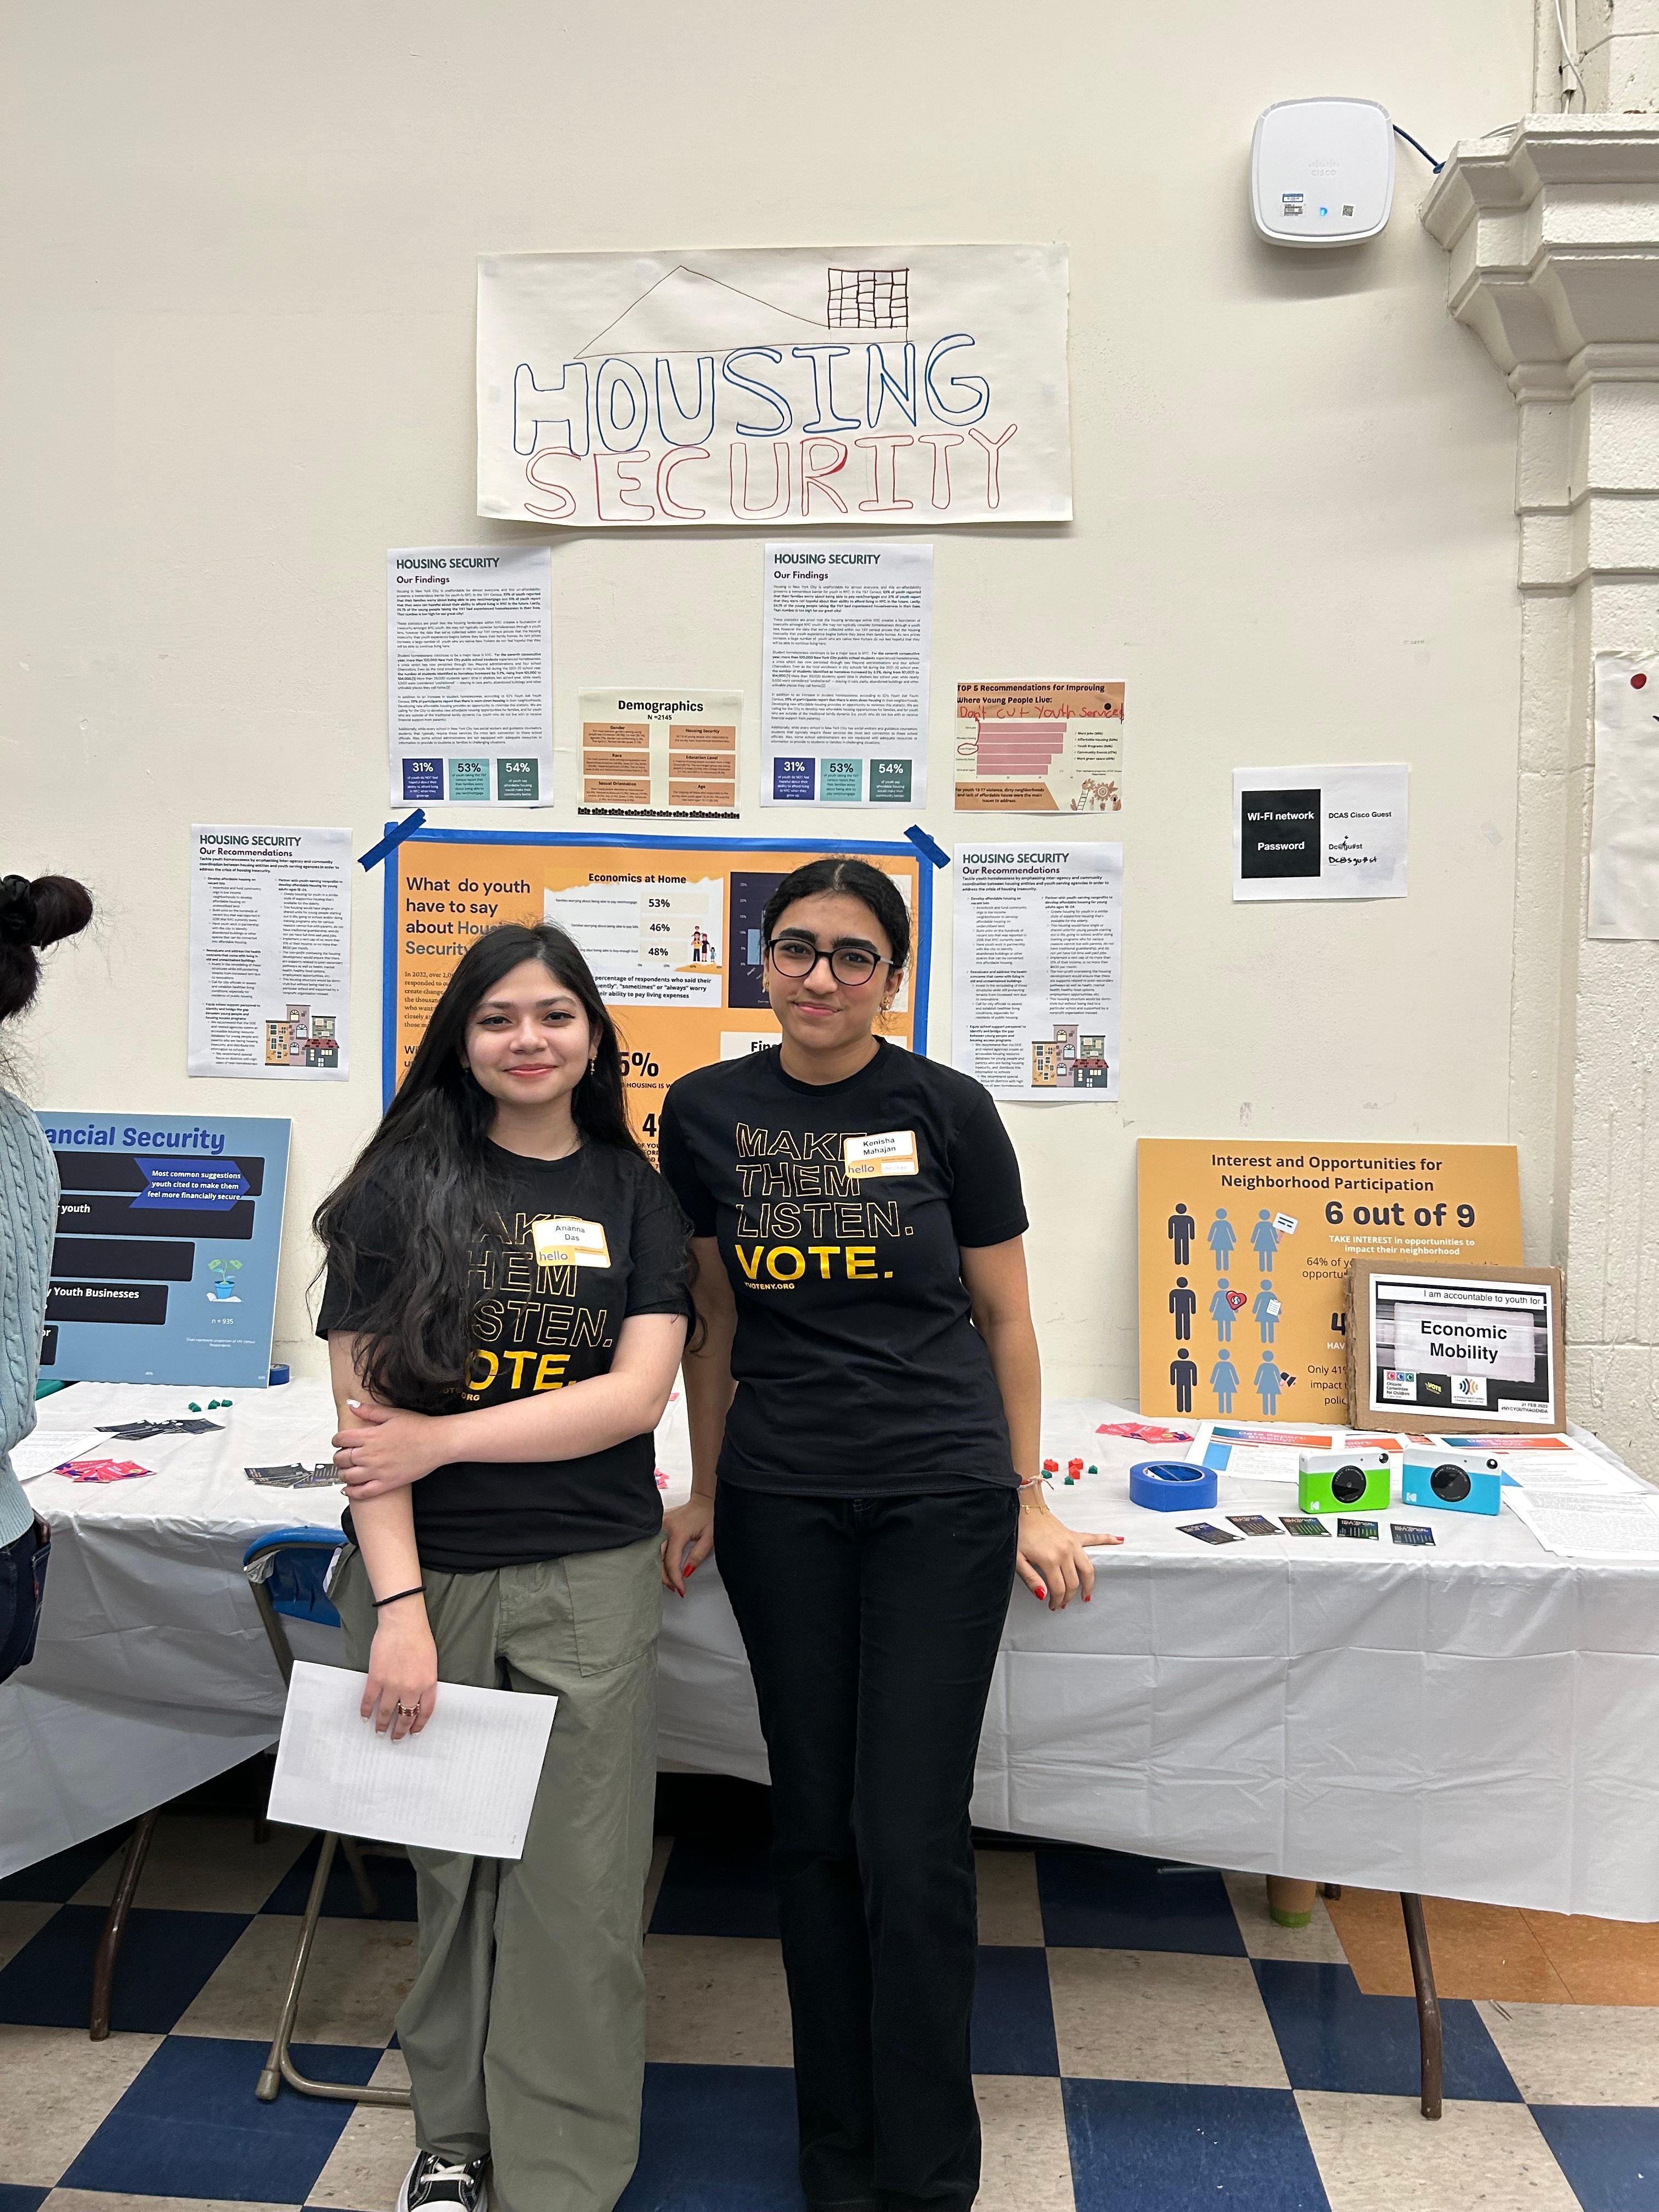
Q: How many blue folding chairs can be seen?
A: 1